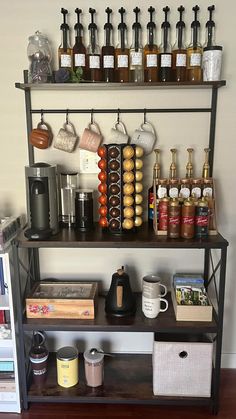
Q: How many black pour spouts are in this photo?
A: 11